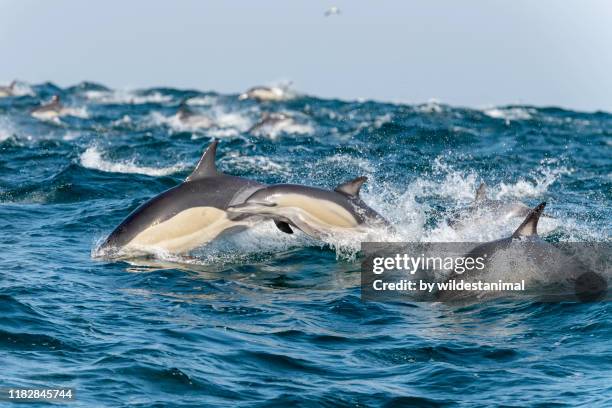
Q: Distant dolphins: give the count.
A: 5